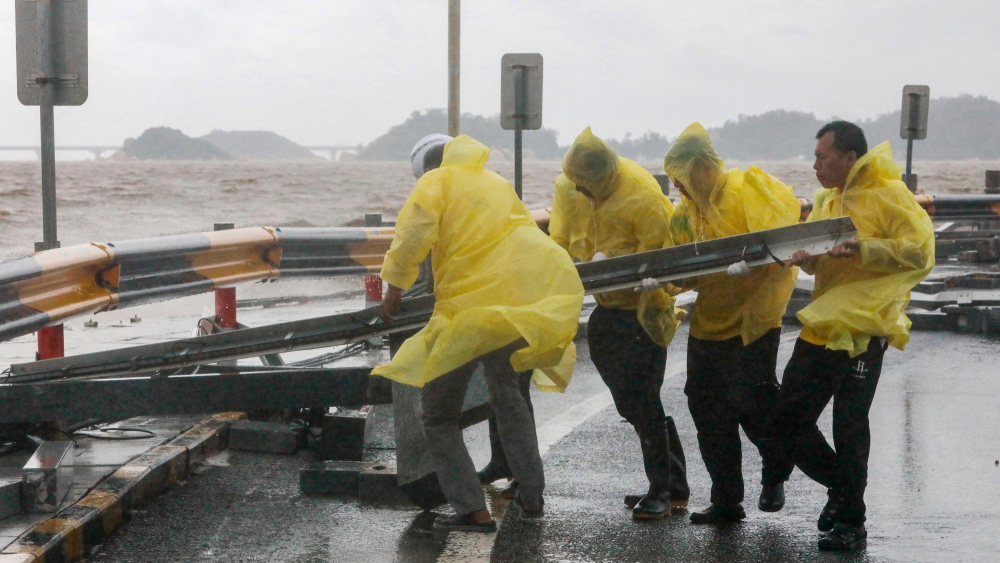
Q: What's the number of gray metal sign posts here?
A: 3